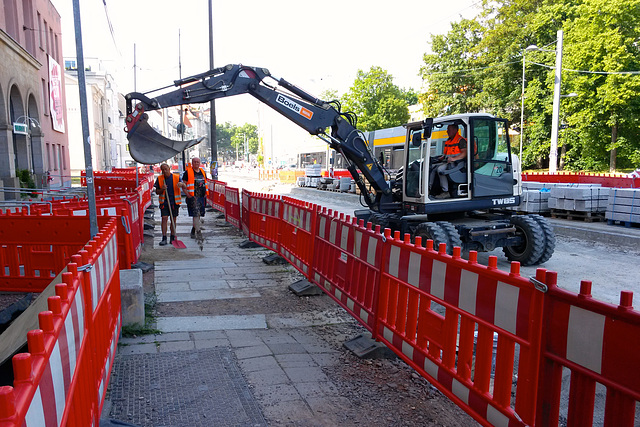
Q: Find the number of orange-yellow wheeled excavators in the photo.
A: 0